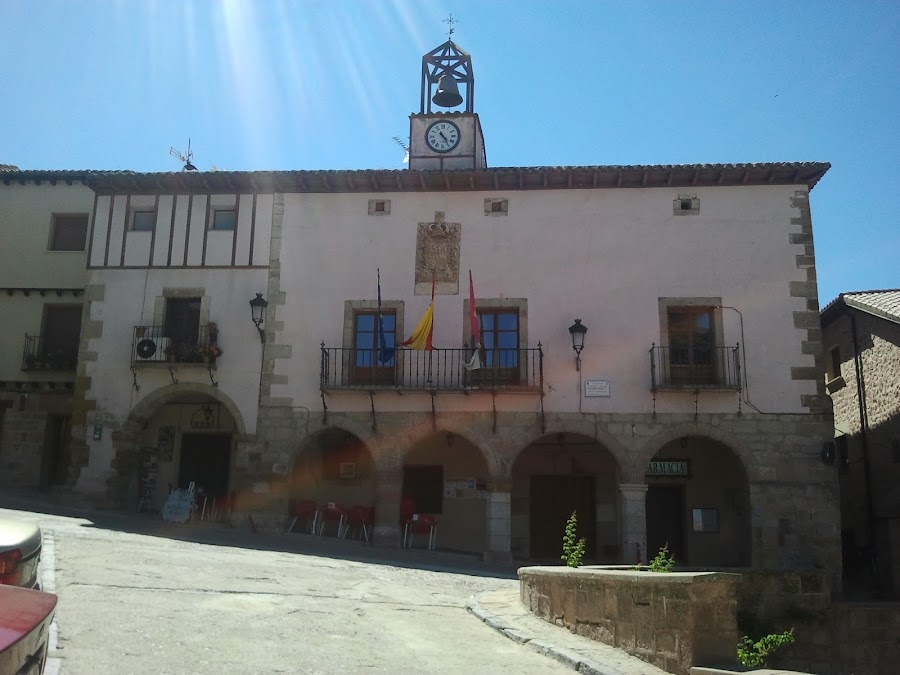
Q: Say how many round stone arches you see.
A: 5